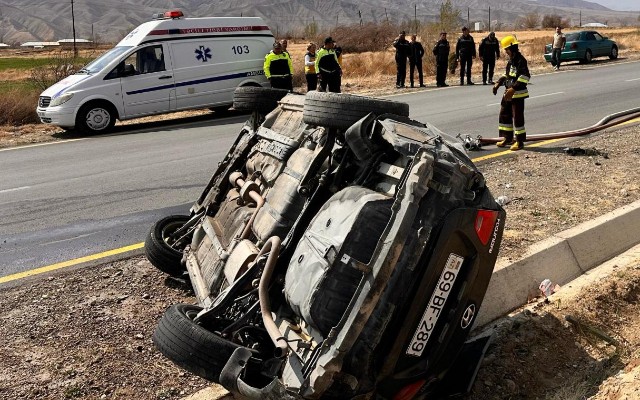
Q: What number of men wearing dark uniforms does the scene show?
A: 5